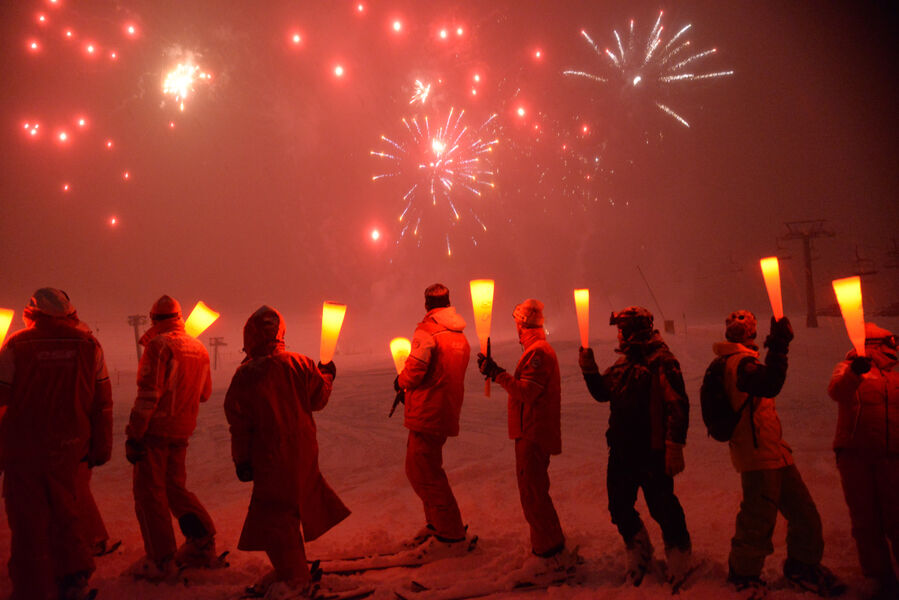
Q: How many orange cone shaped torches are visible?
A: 8